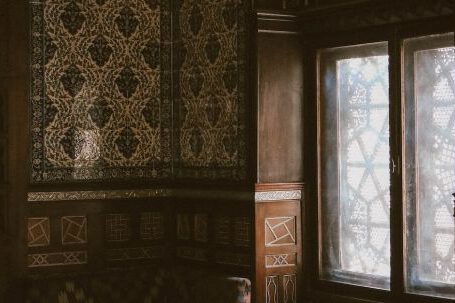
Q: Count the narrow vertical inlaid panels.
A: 2